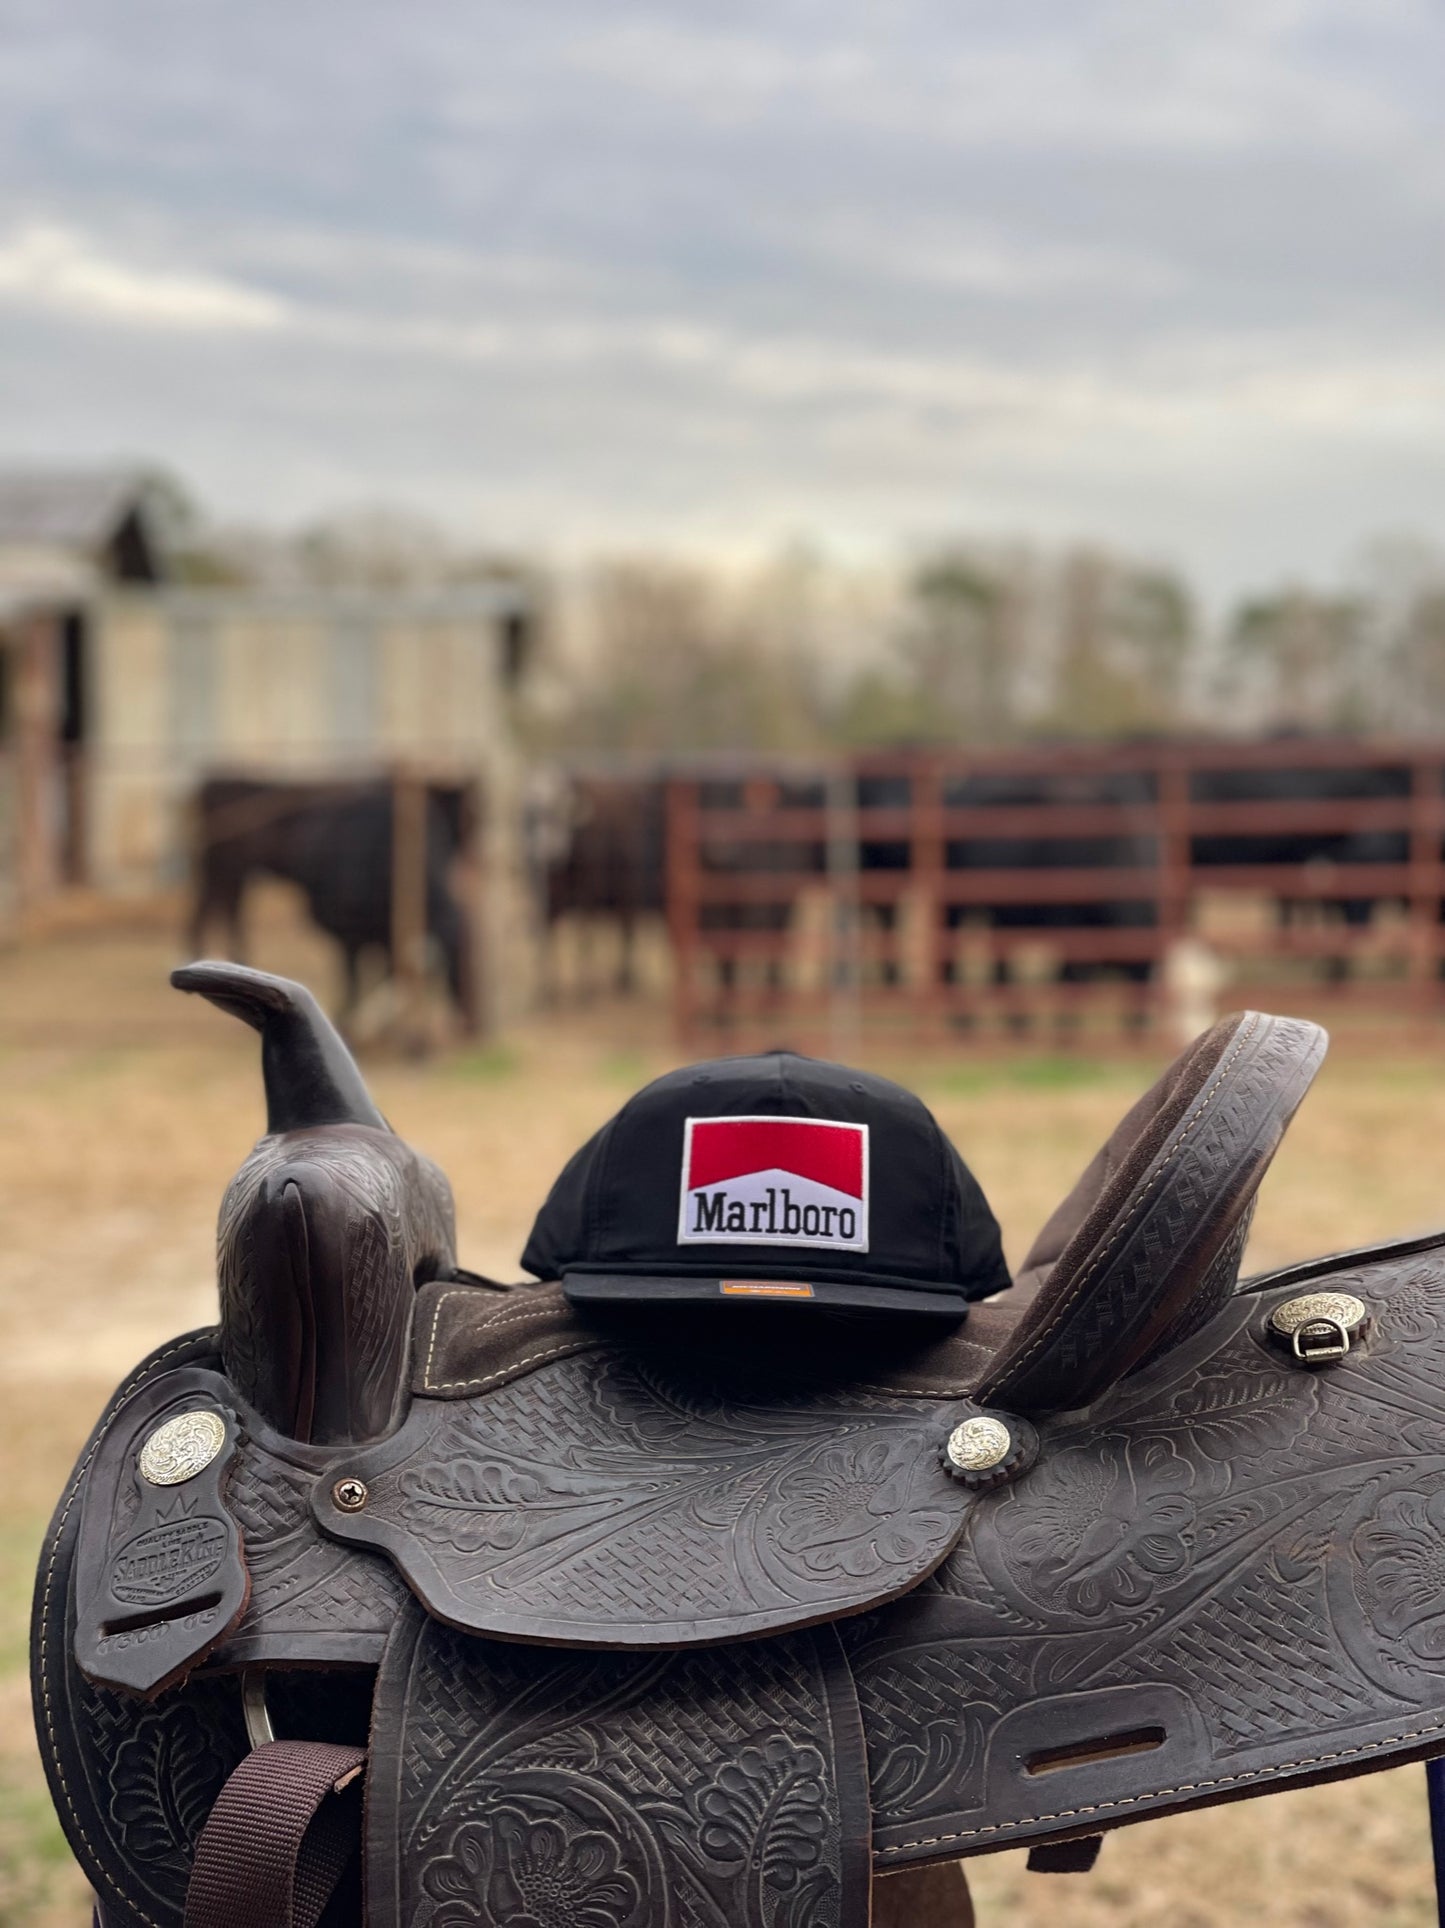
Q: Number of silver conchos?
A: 3